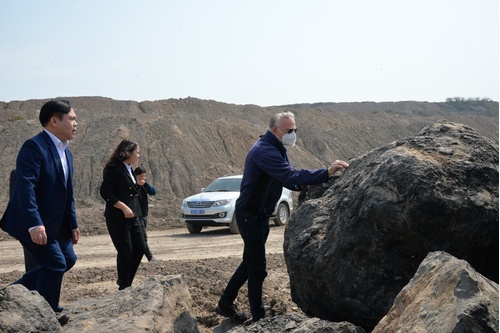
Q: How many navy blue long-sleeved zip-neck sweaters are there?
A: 1